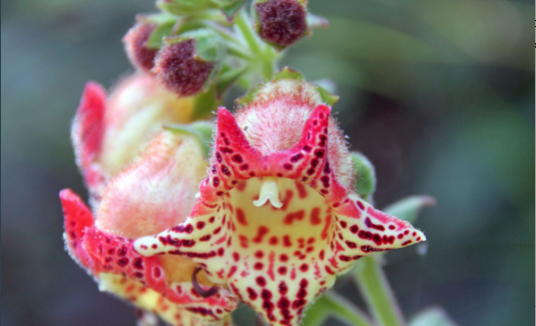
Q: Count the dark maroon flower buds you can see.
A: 3